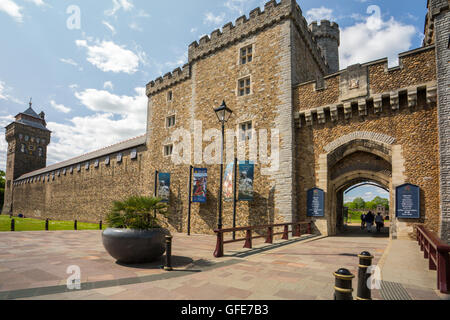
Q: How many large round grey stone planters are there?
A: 1